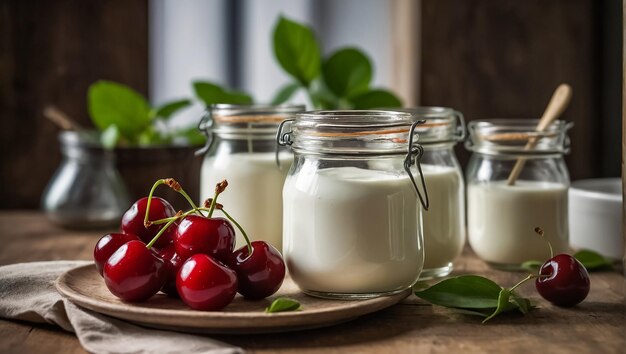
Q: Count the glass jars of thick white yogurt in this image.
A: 4